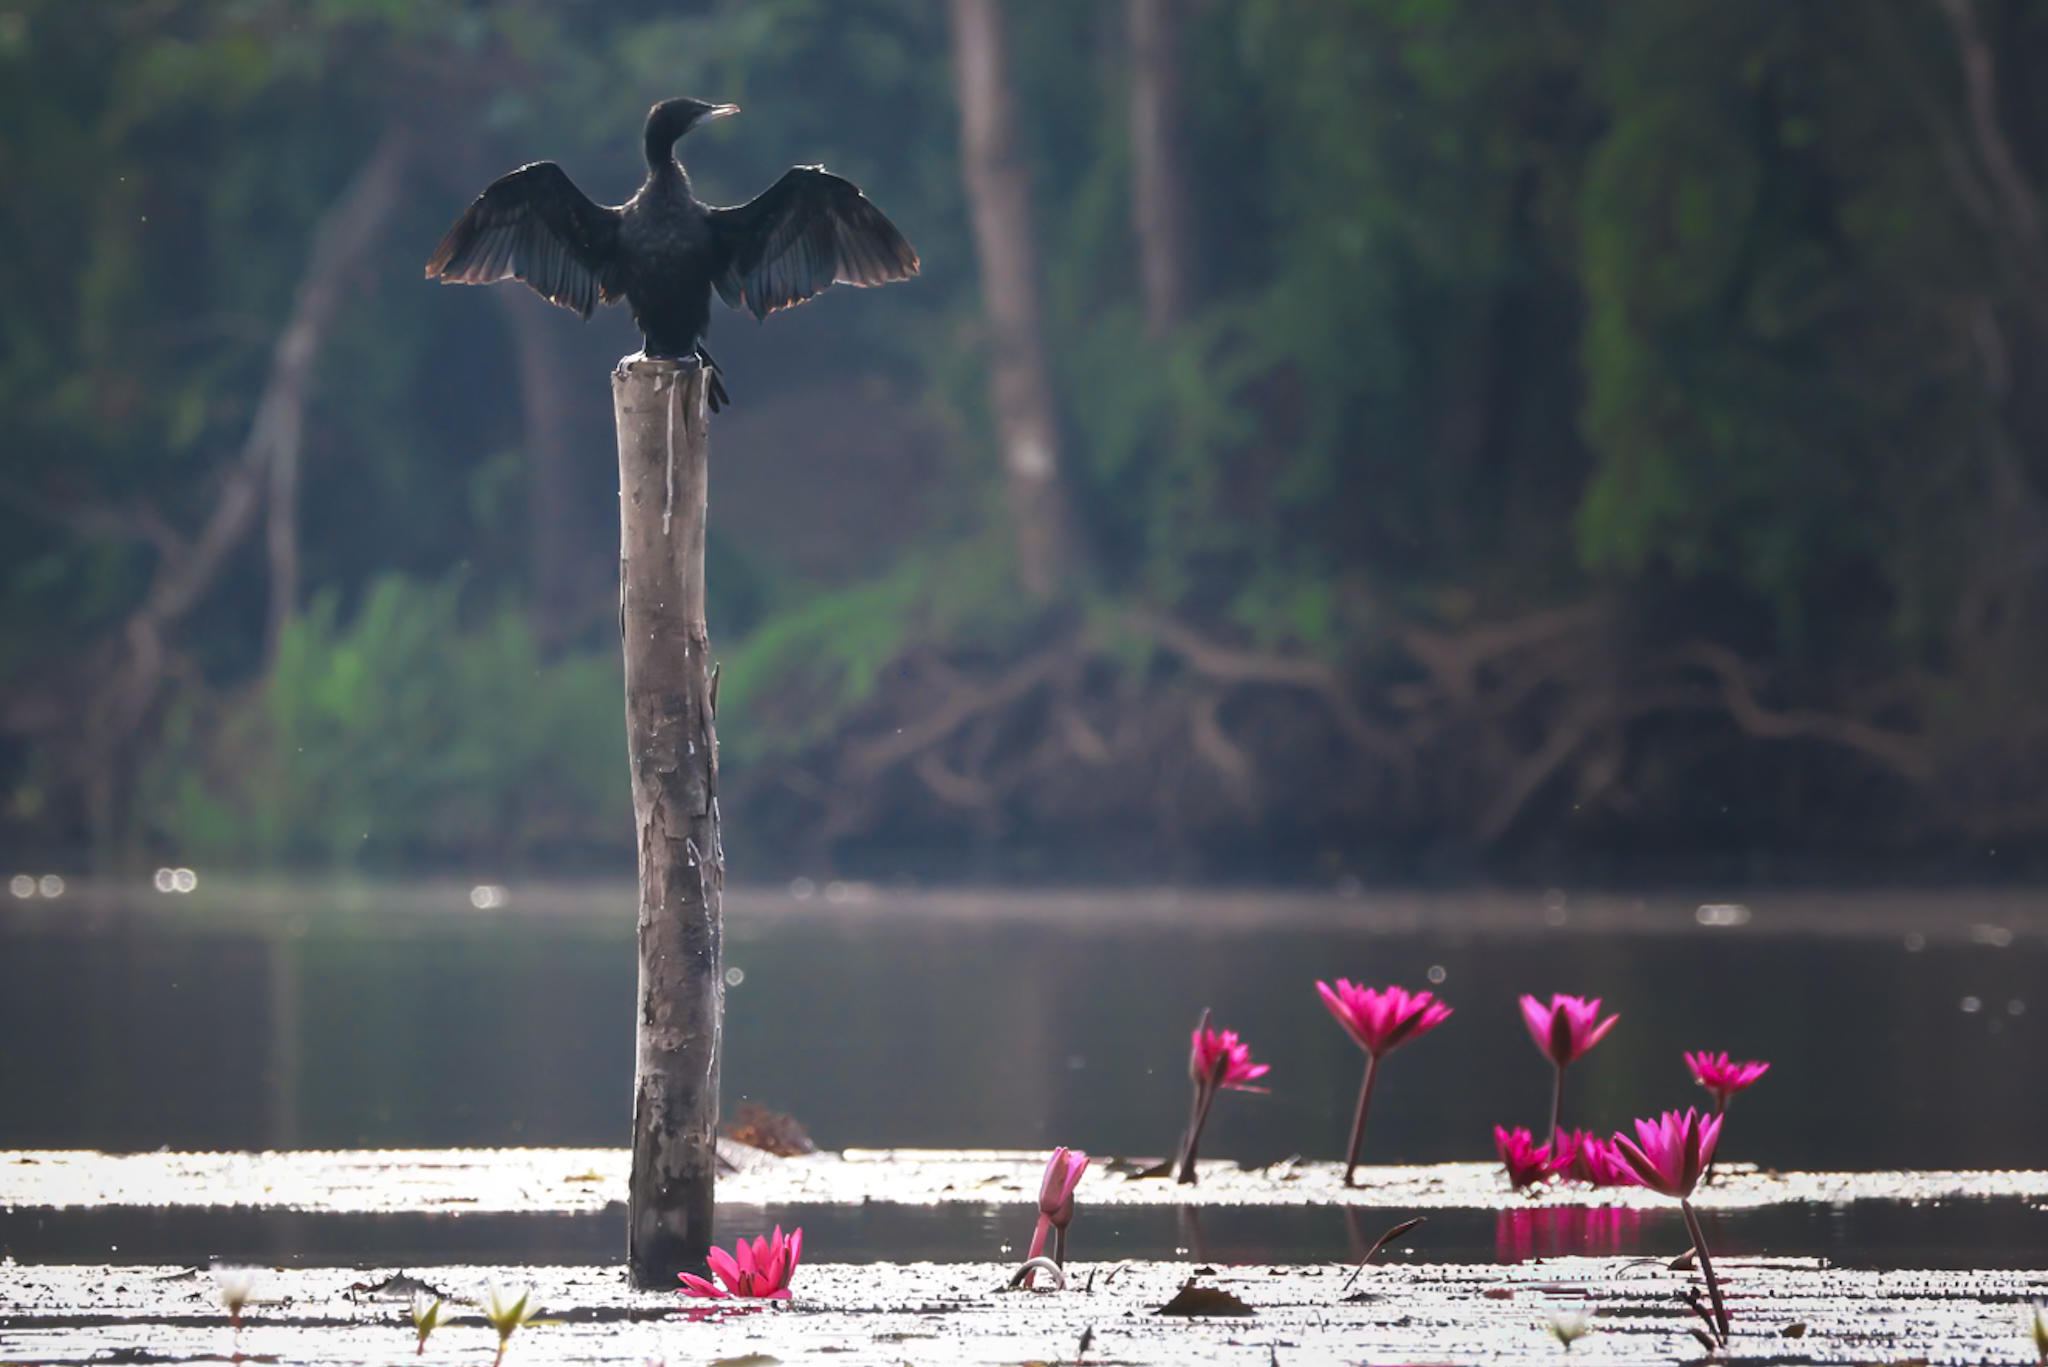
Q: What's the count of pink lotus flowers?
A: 9